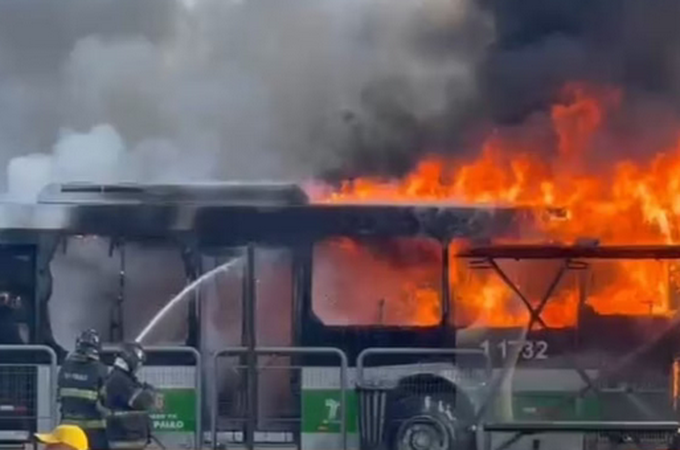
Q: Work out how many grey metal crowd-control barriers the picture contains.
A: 4